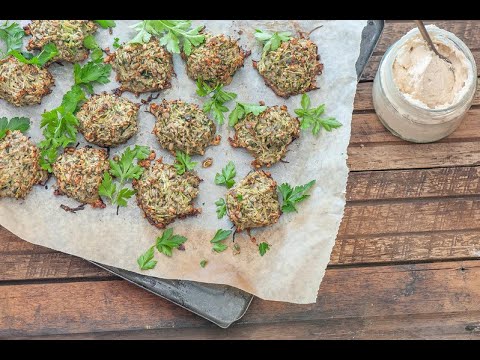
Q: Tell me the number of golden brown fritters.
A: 12